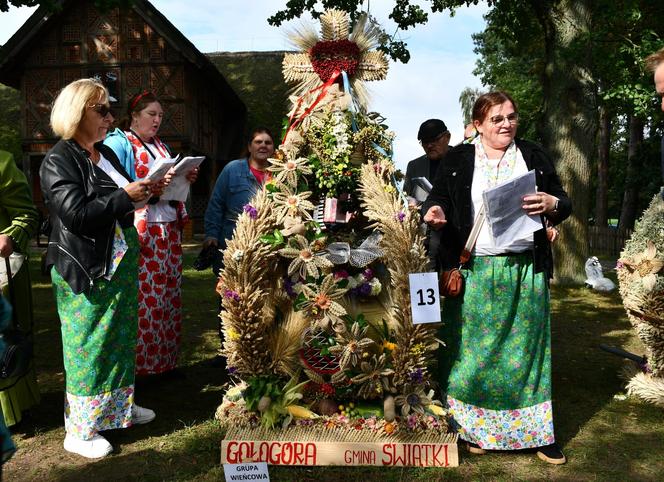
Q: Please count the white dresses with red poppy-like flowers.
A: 1